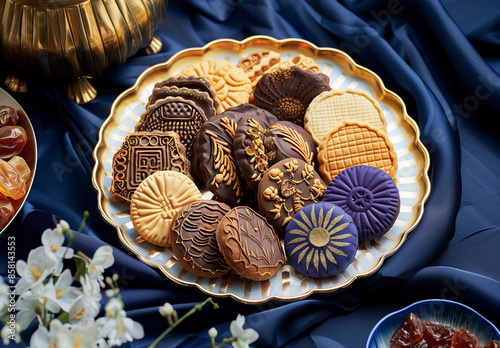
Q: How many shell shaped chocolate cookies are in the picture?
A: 1